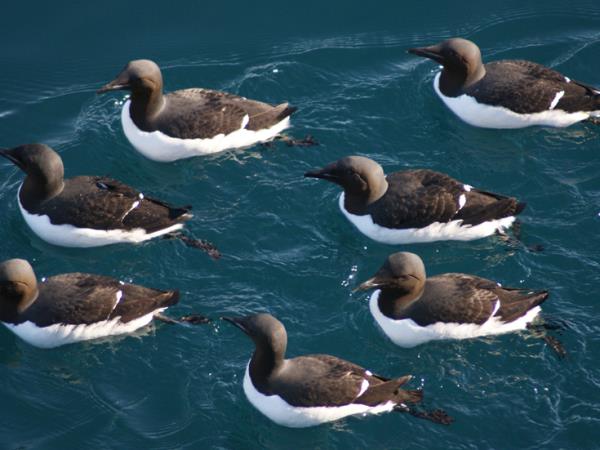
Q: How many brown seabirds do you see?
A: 7